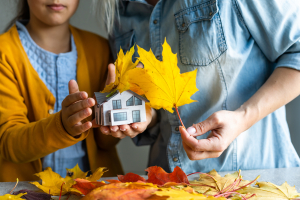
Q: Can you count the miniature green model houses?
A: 0